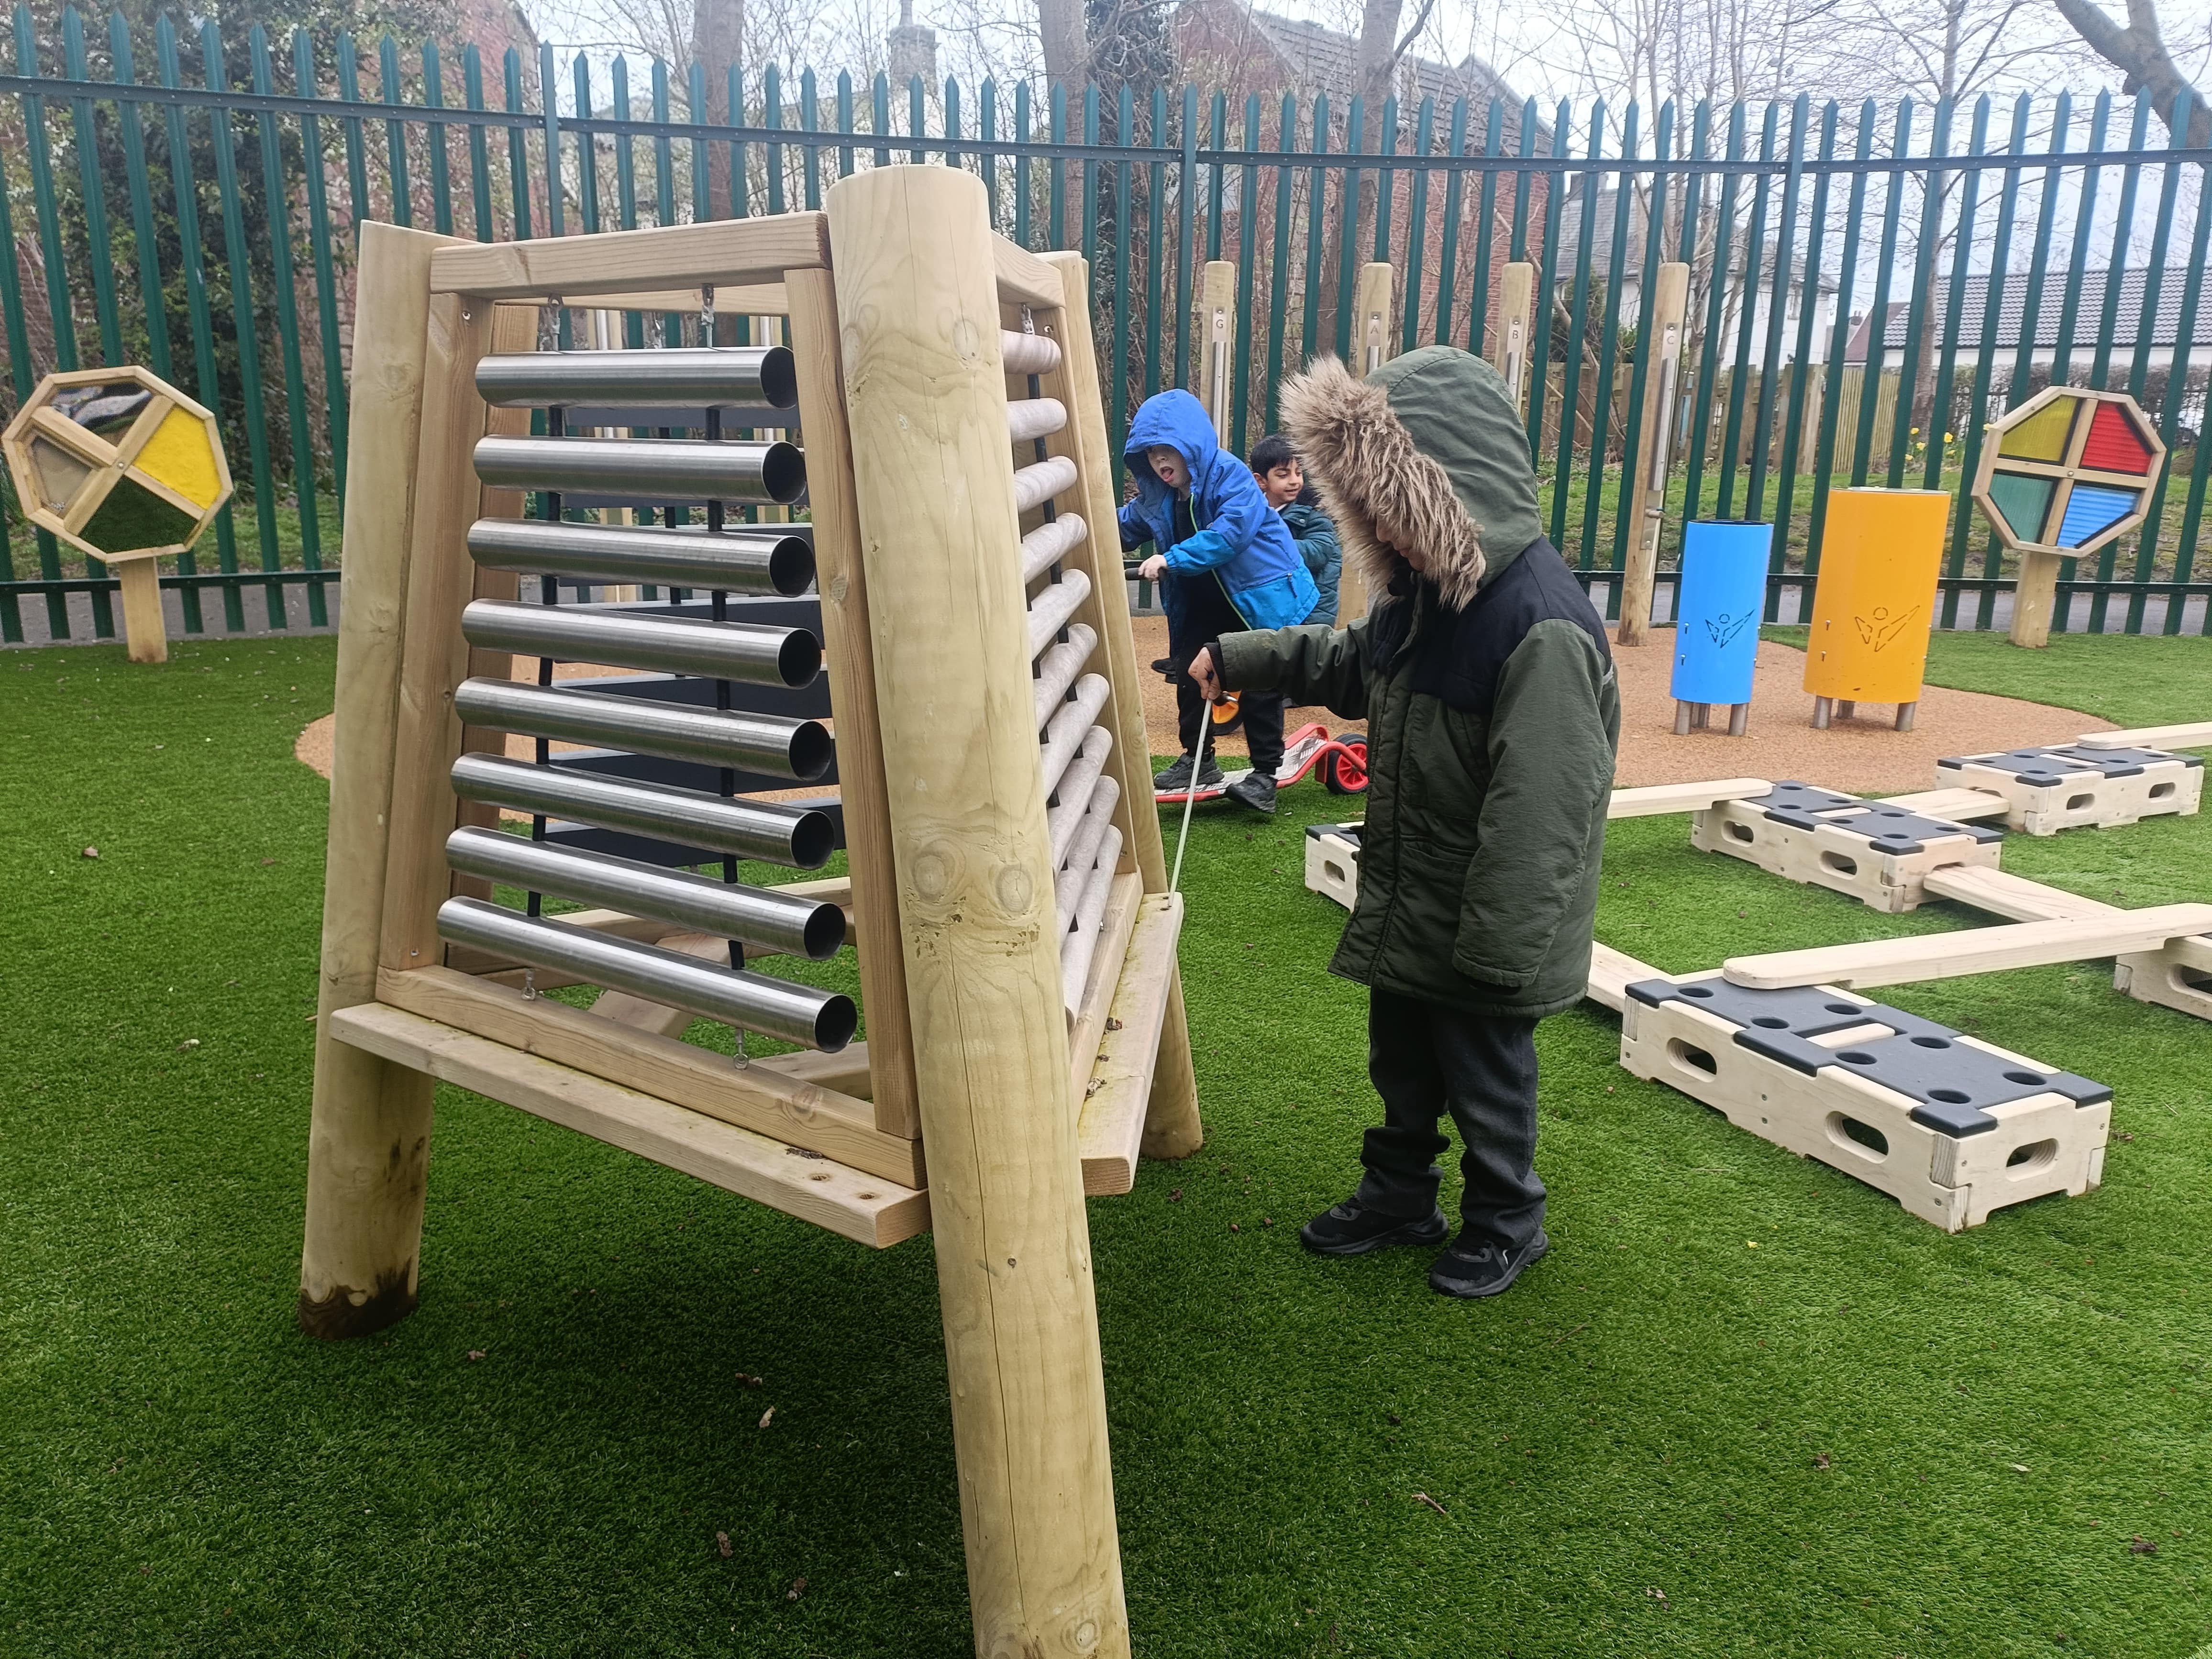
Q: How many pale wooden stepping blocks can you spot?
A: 5